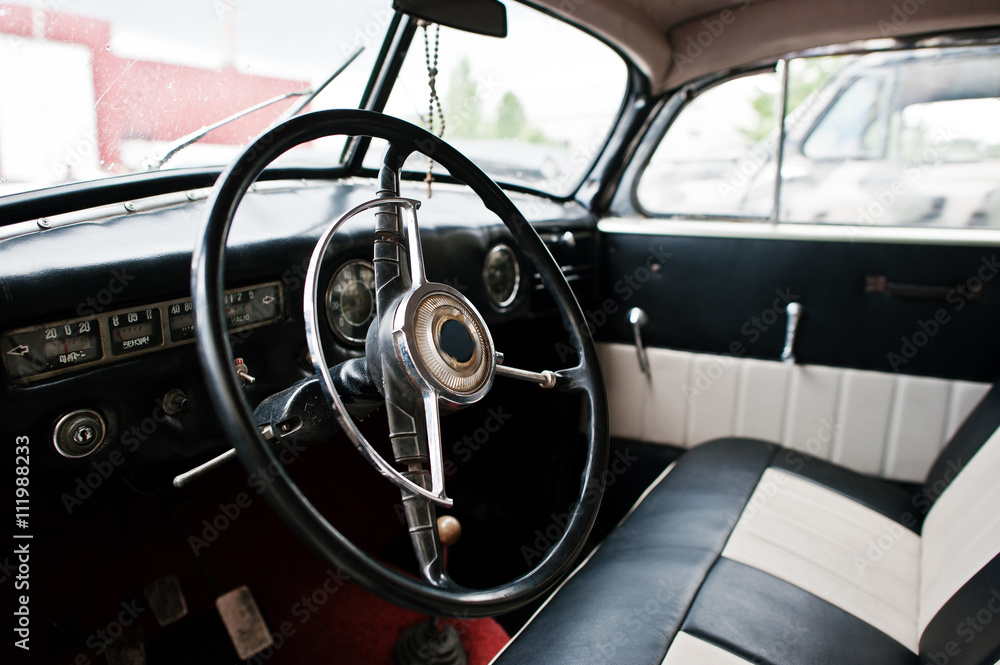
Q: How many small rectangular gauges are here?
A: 4